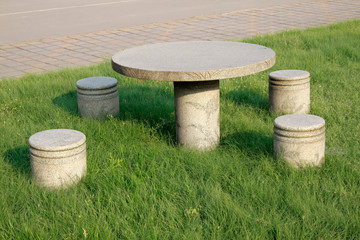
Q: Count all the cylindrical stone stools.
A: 4